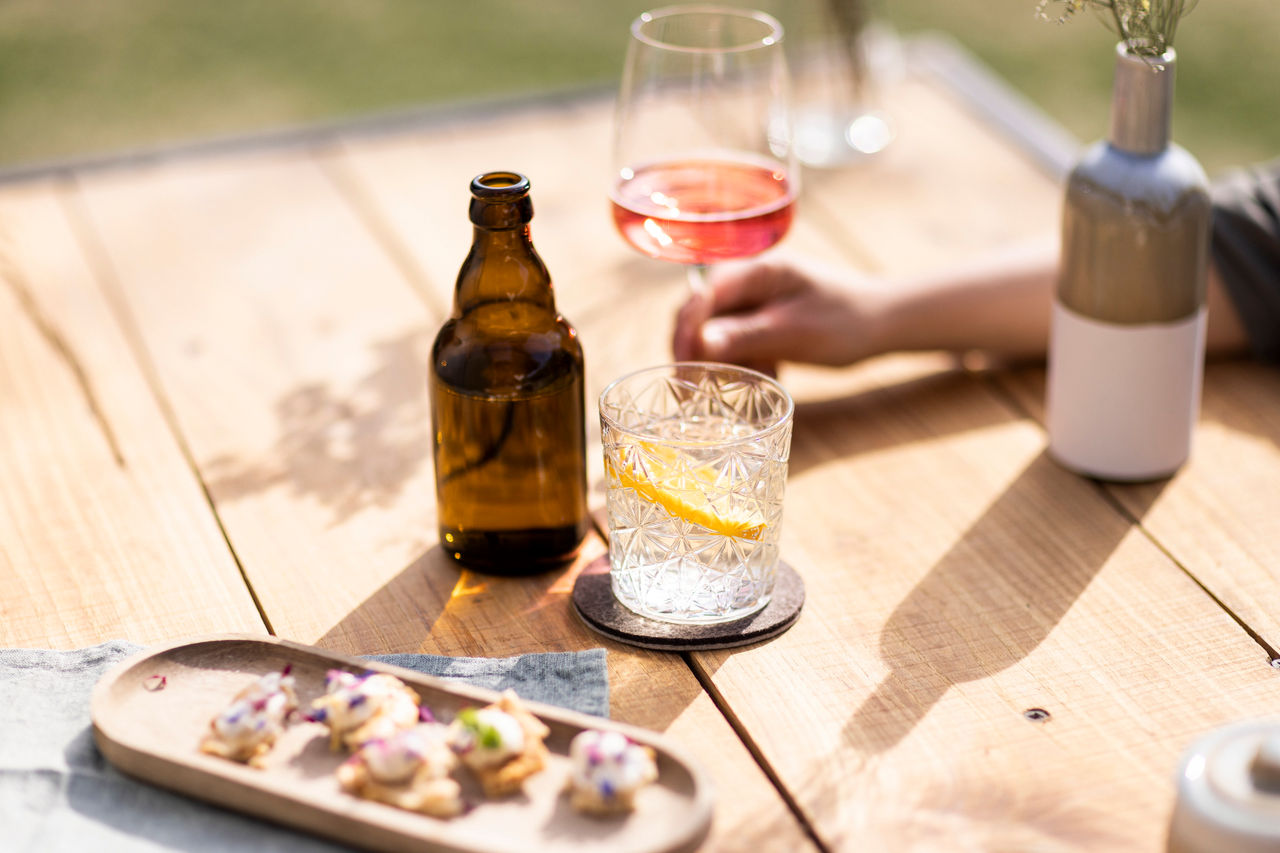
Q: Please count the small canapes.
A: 5